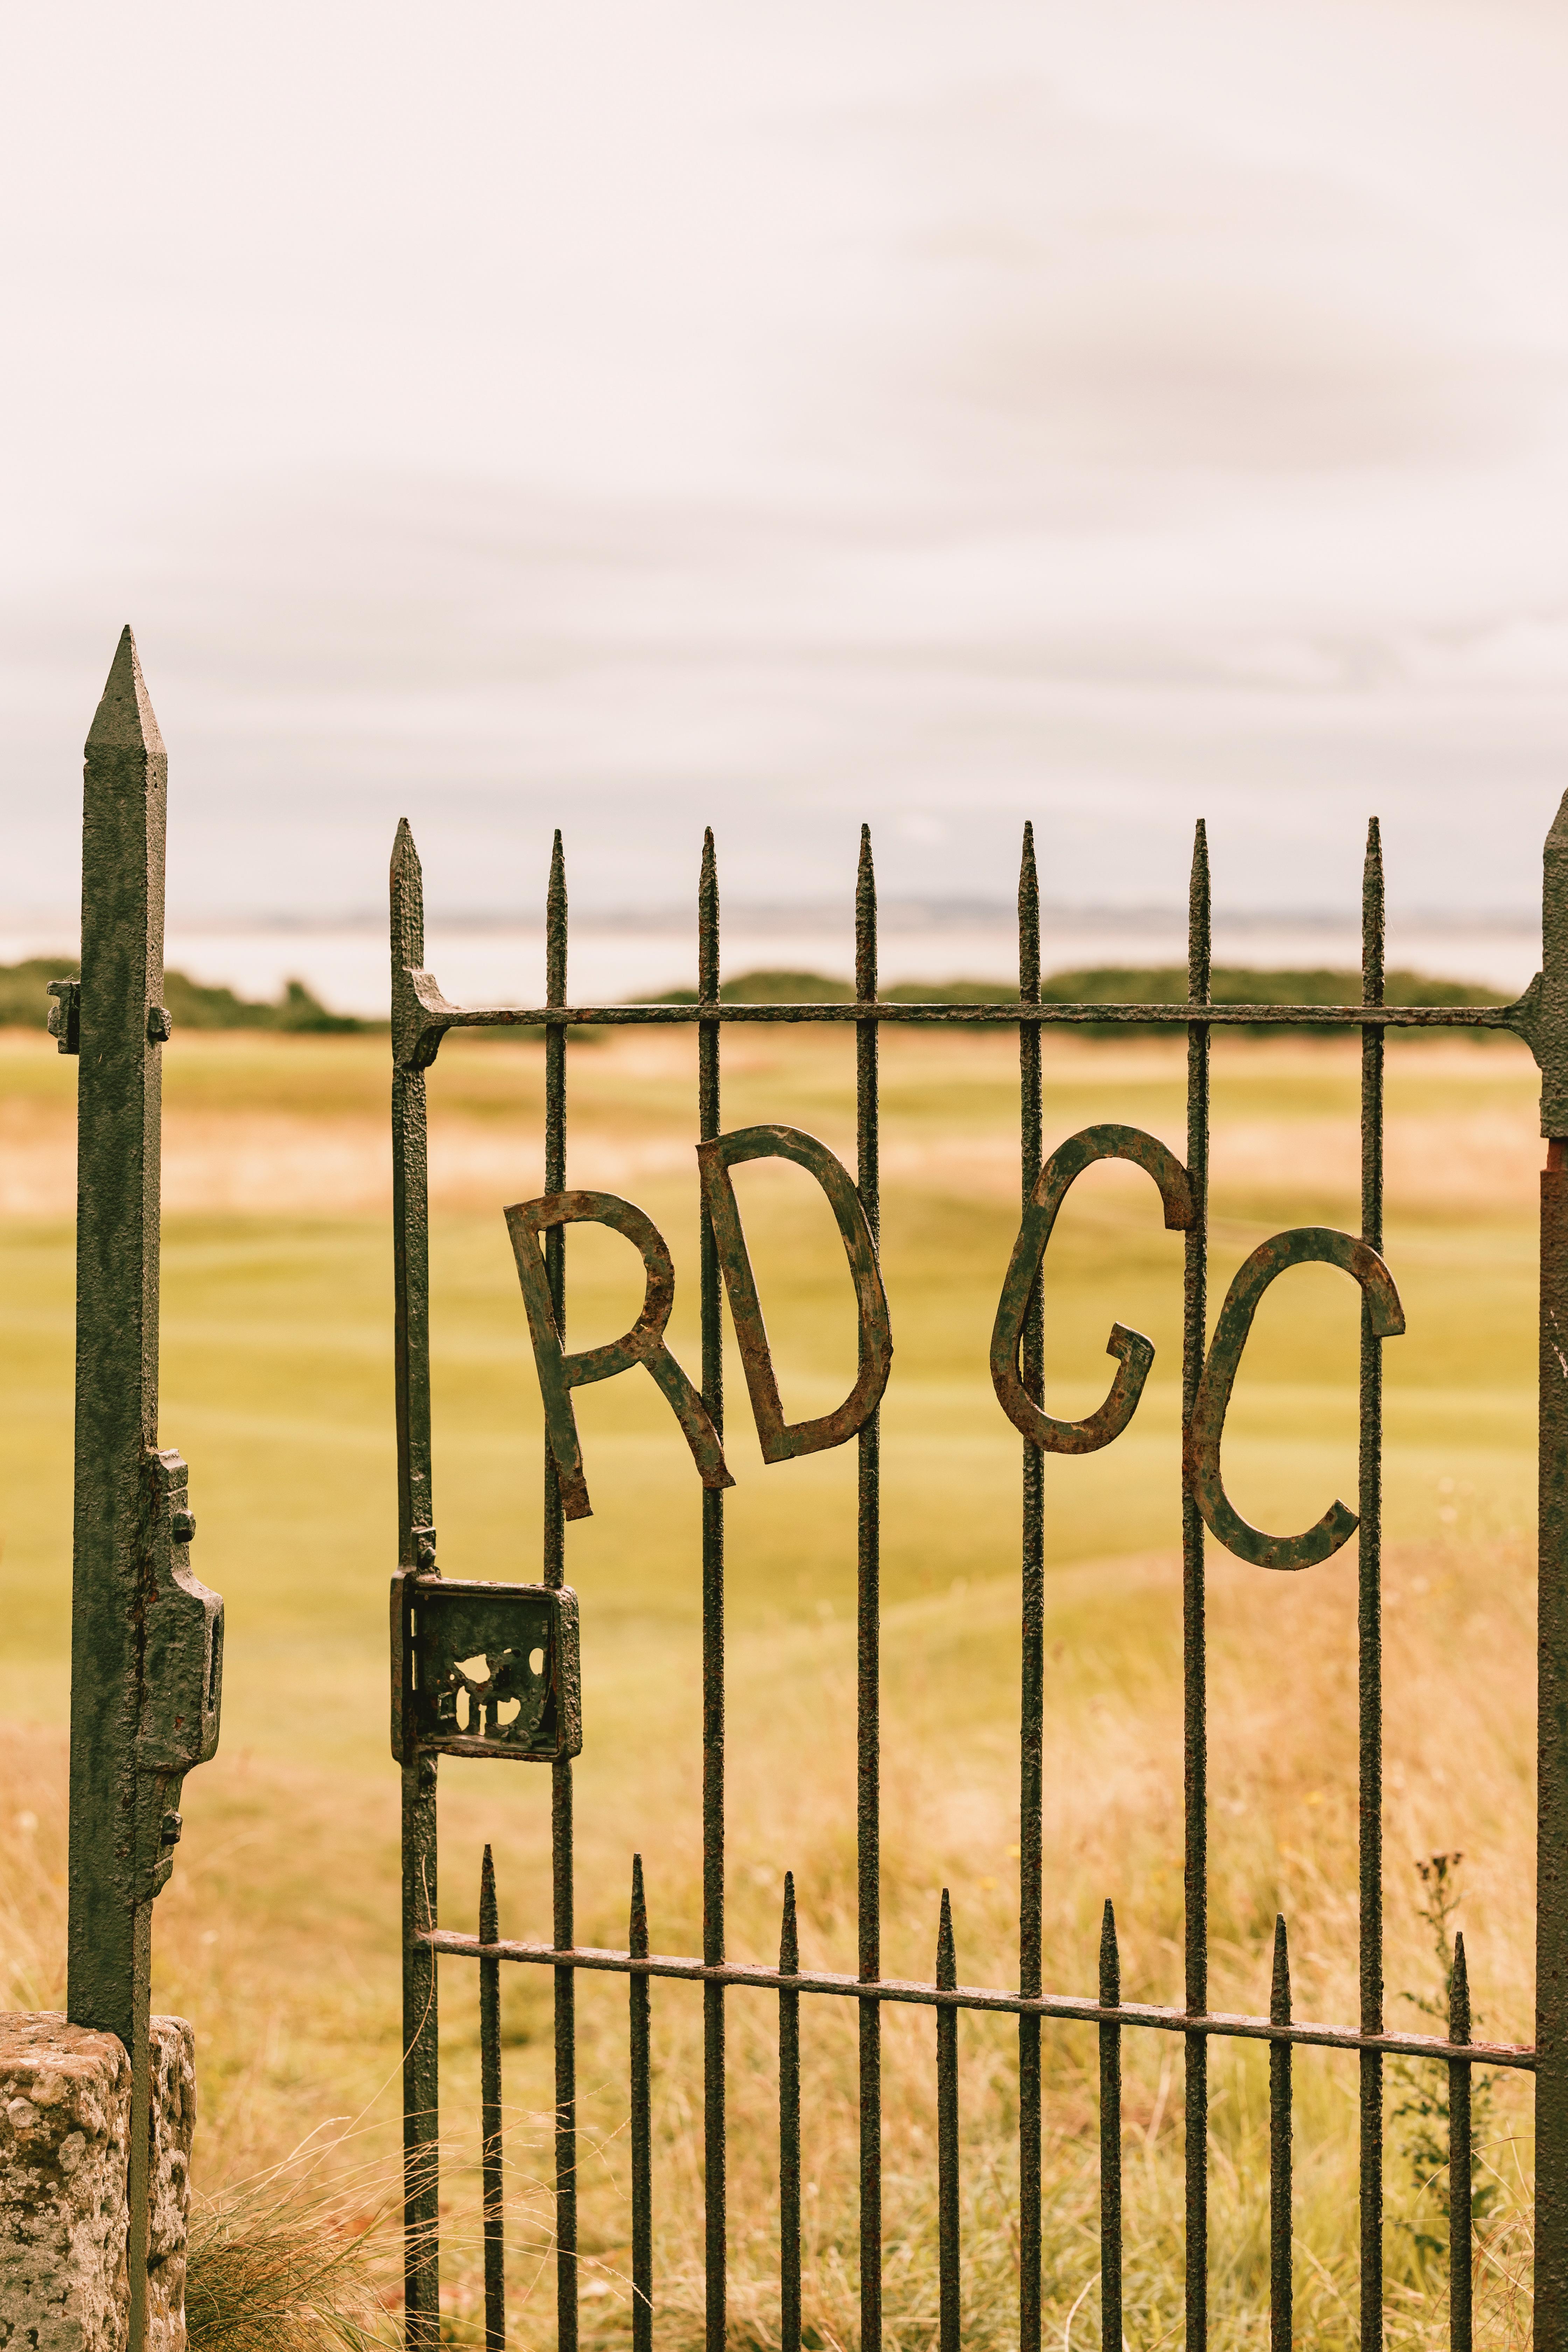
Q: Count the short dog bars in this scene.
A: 7